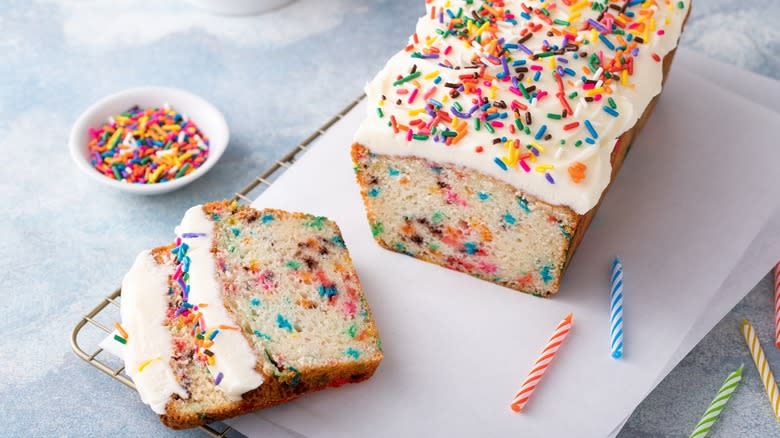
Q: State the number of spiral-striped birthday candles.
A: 5